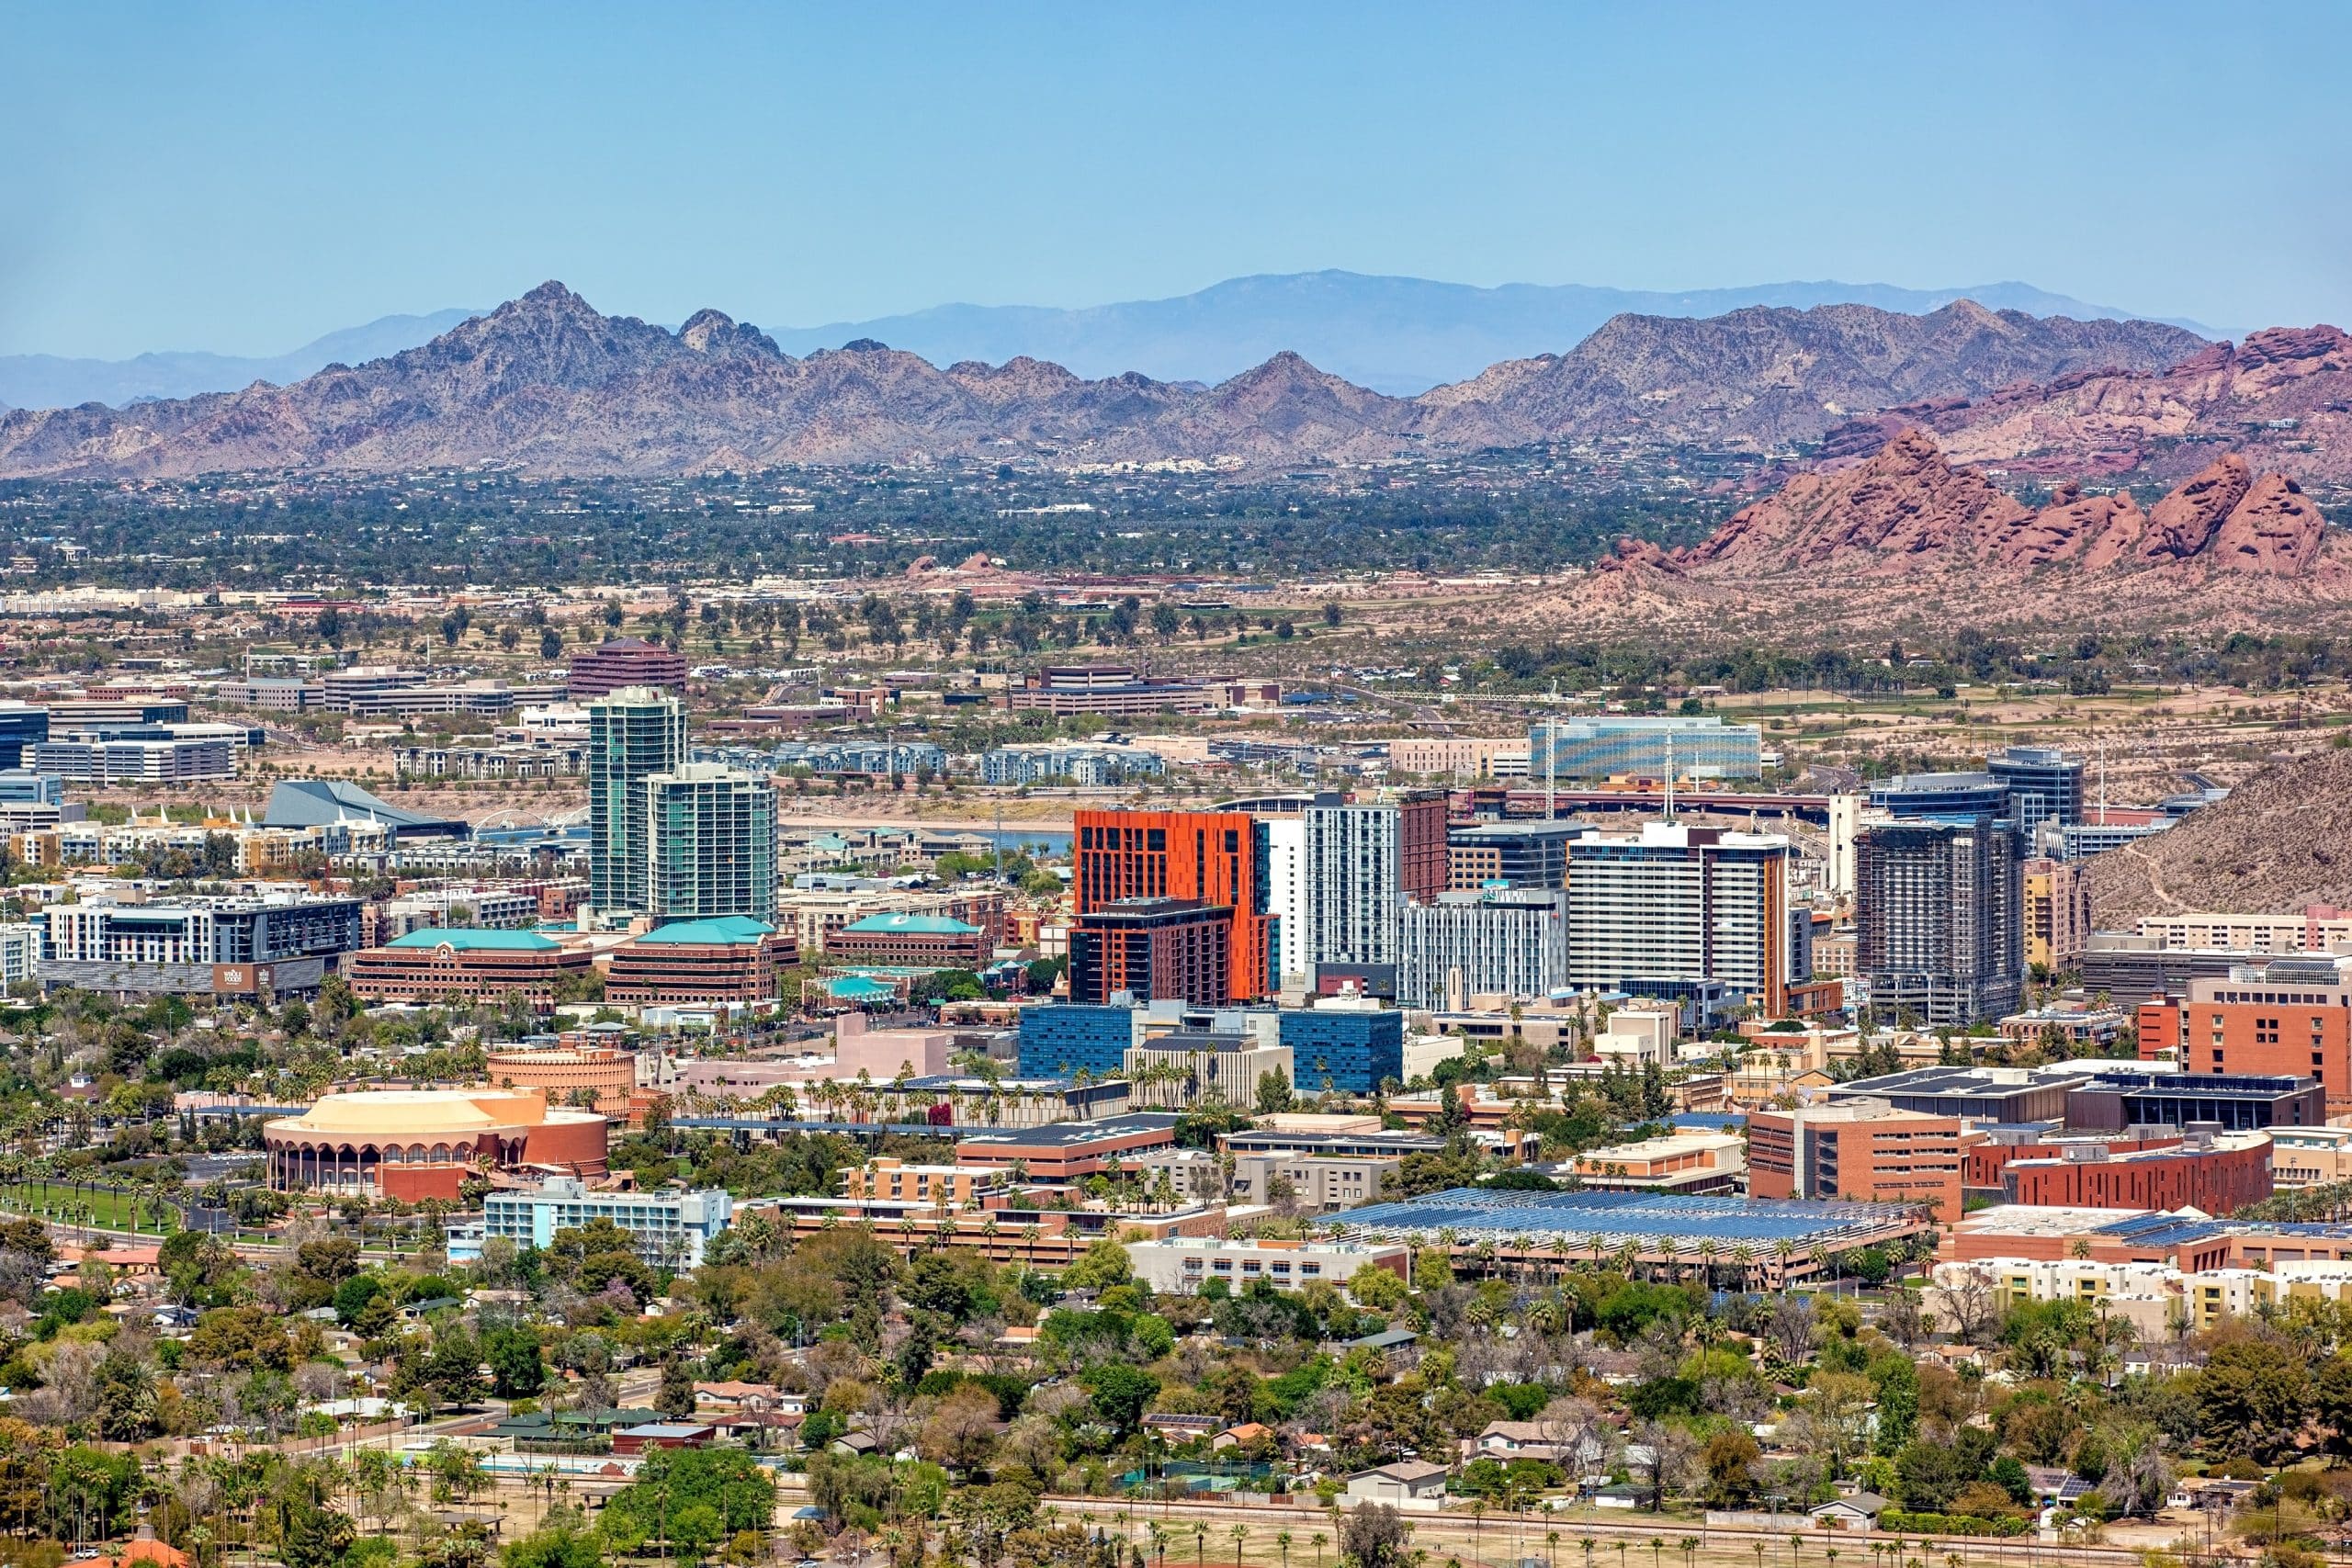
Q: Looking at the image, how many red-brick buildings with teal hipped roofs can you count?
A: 3